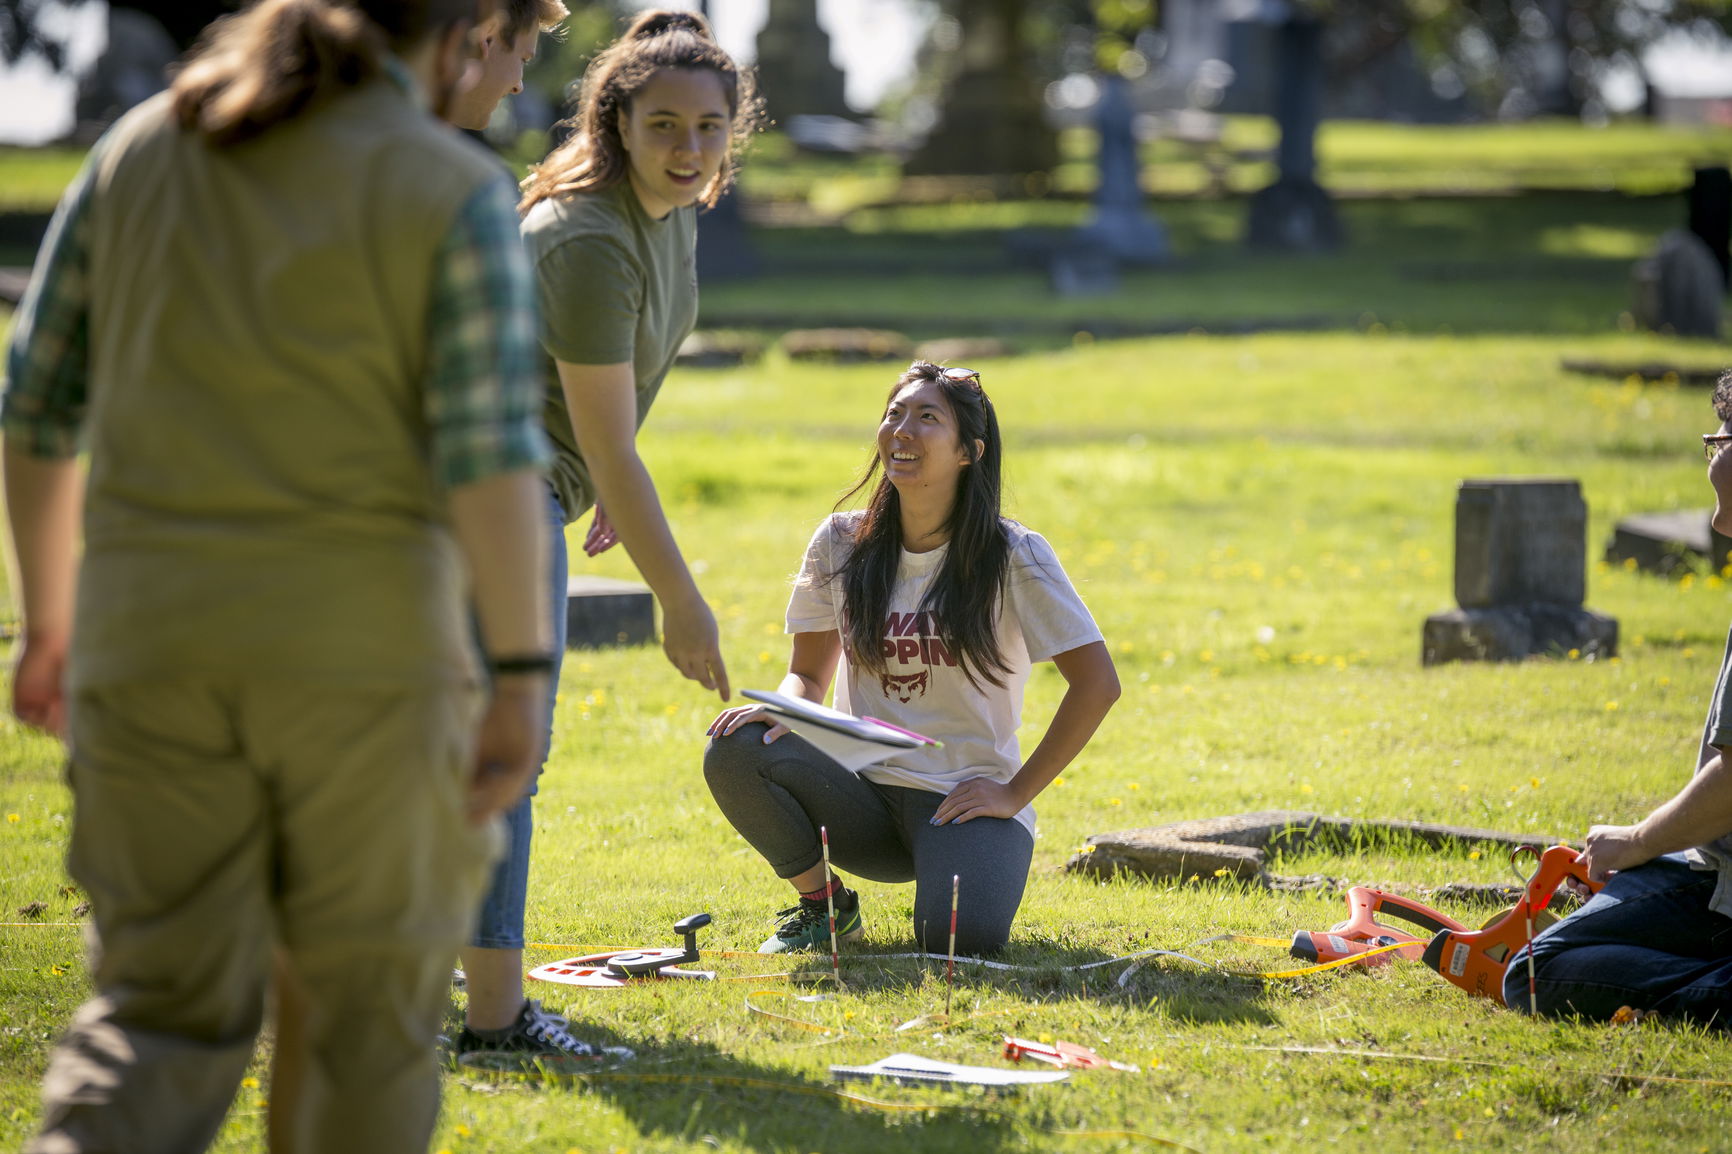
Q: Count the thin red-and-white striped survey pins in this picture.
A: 3